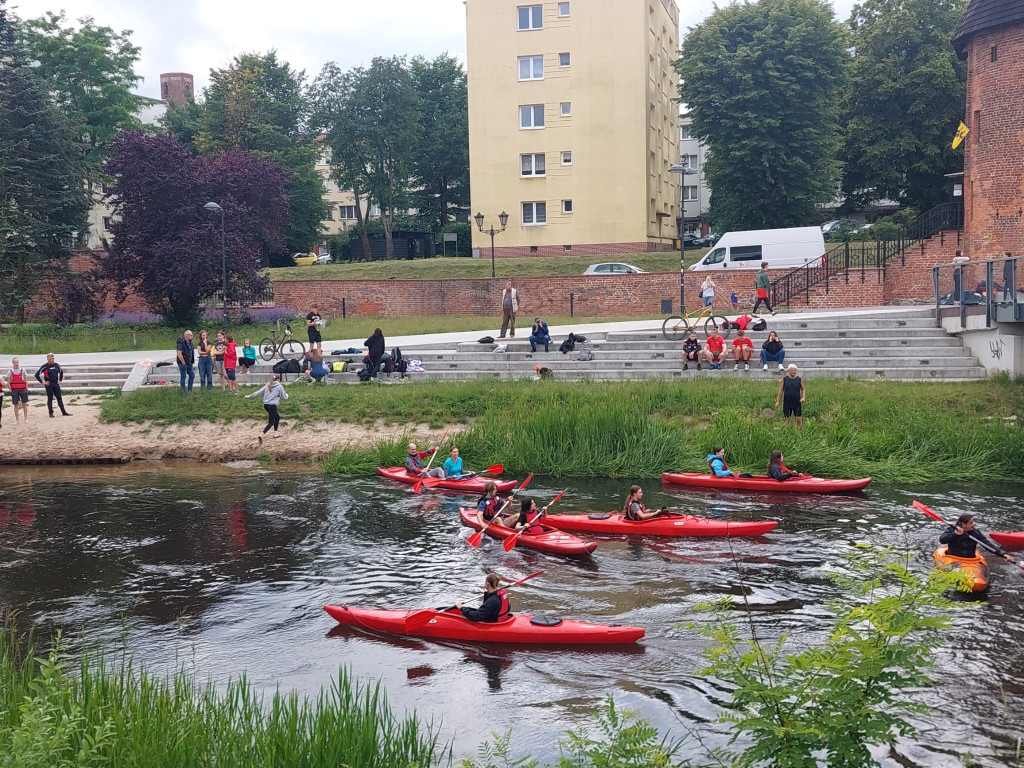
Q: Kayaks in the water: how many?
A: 7